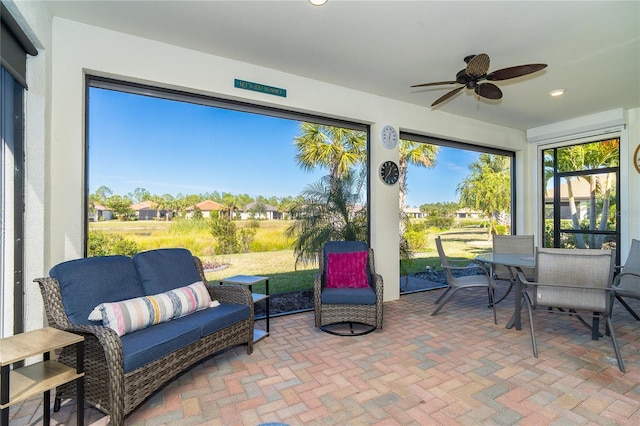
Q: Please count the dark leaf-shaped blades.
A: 5